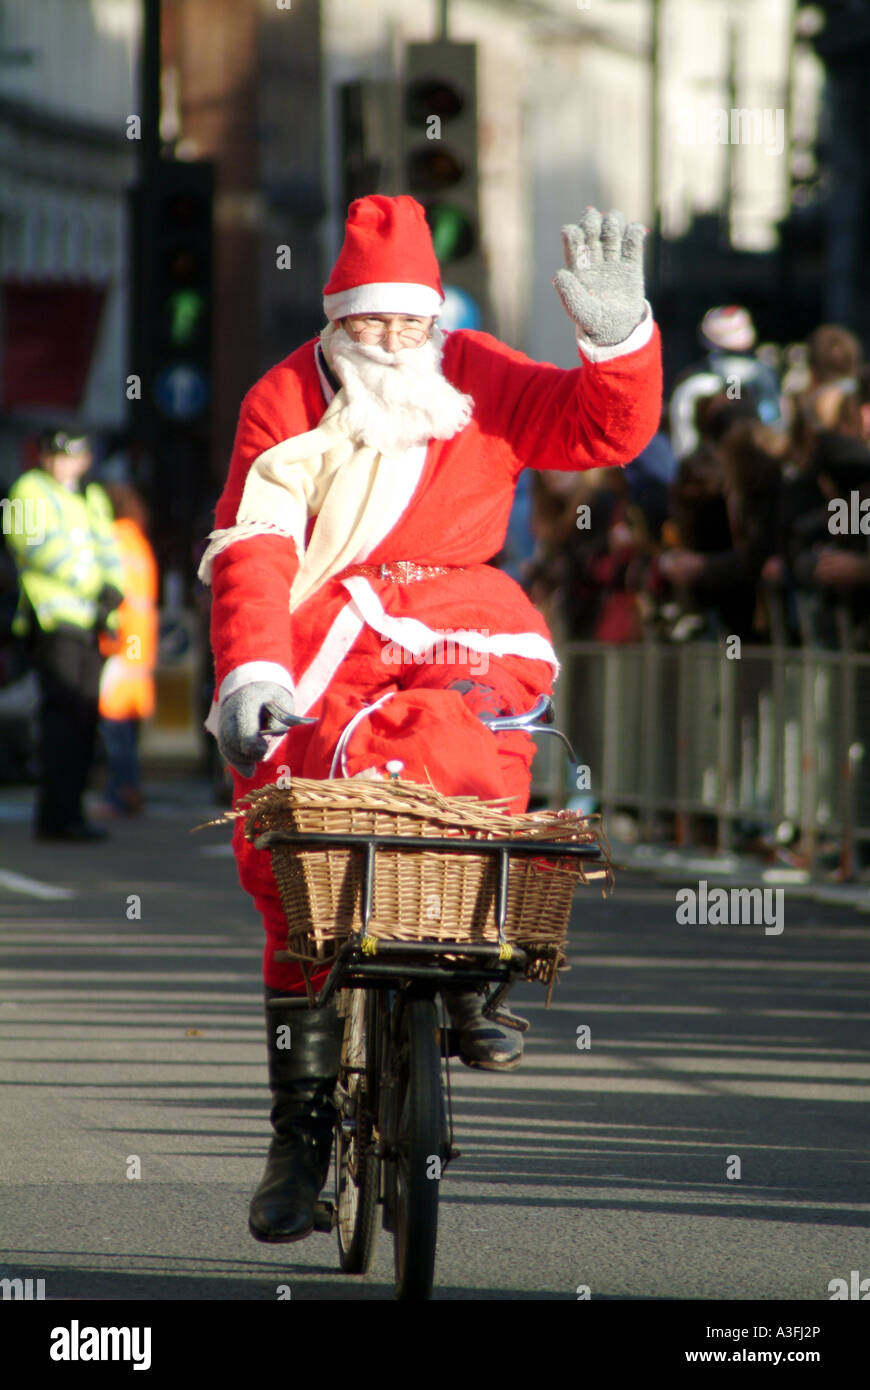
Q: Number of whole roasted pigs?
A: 0